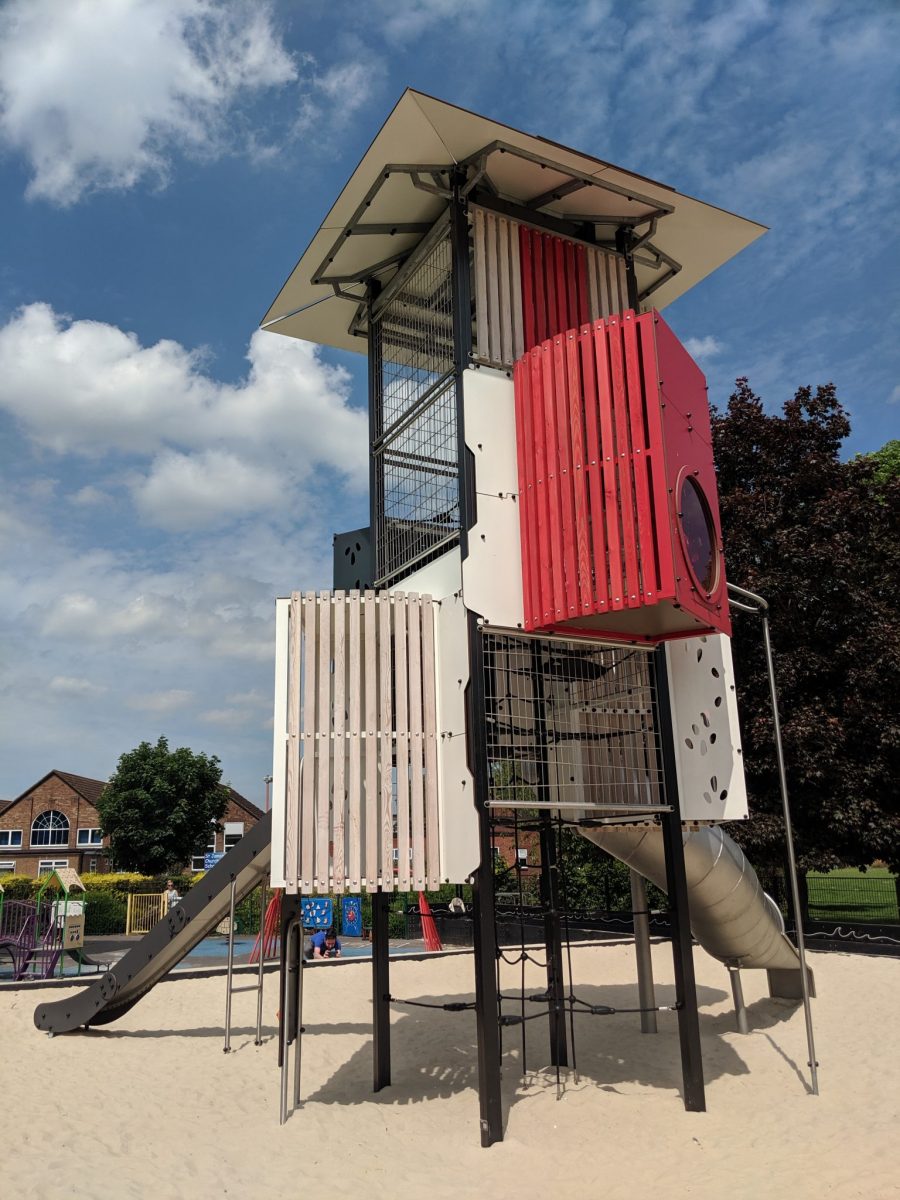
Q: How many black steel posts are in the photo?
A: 4